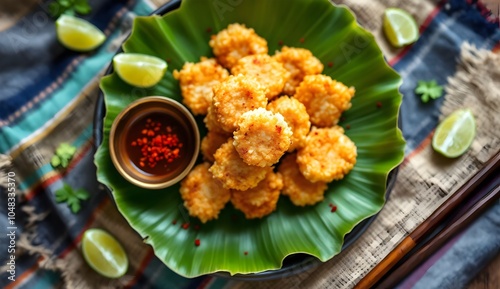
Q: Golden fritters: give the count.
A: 14